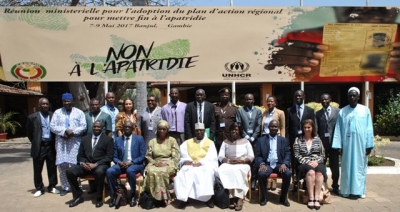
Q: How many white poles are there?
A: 5